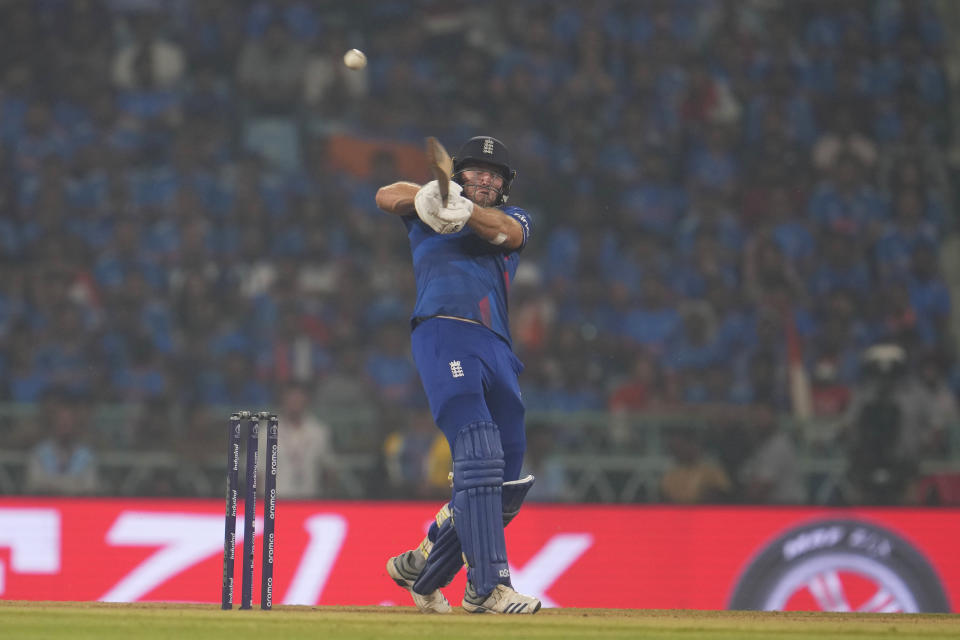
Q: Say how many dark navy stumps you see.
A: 3